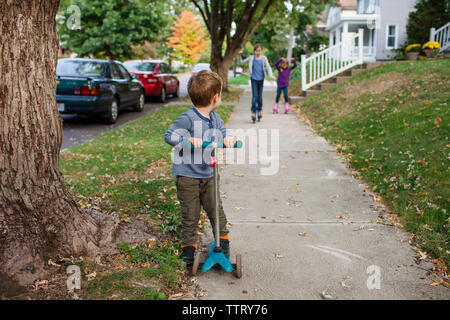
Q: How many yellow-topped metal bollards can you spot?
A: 0